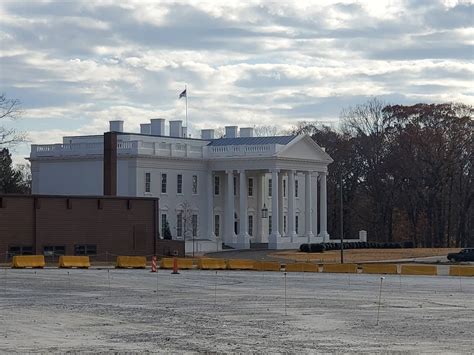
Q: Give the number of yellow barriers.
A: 12